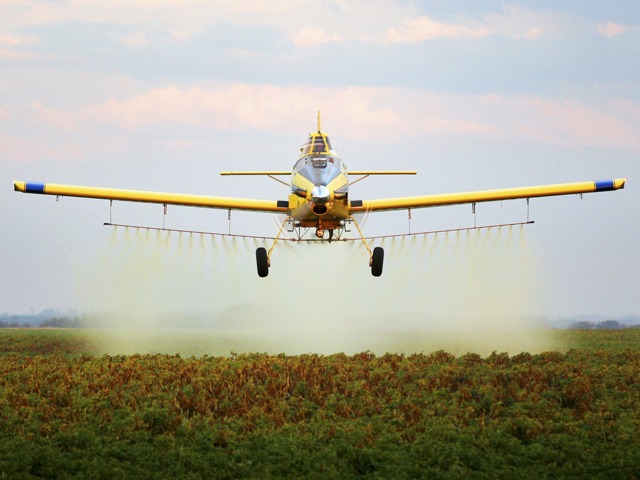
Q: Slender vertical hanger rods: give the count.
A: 6